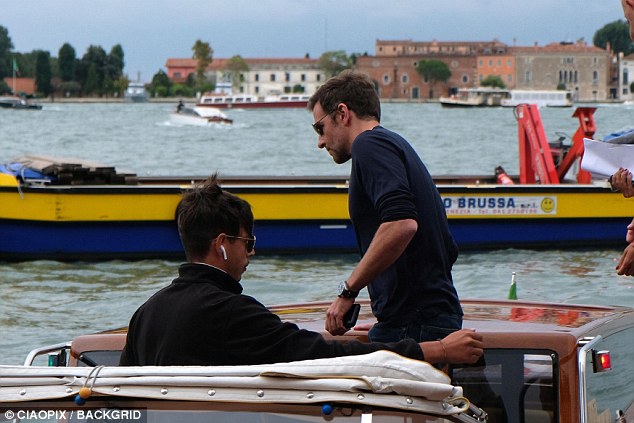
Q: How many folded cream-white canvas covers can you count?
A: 1